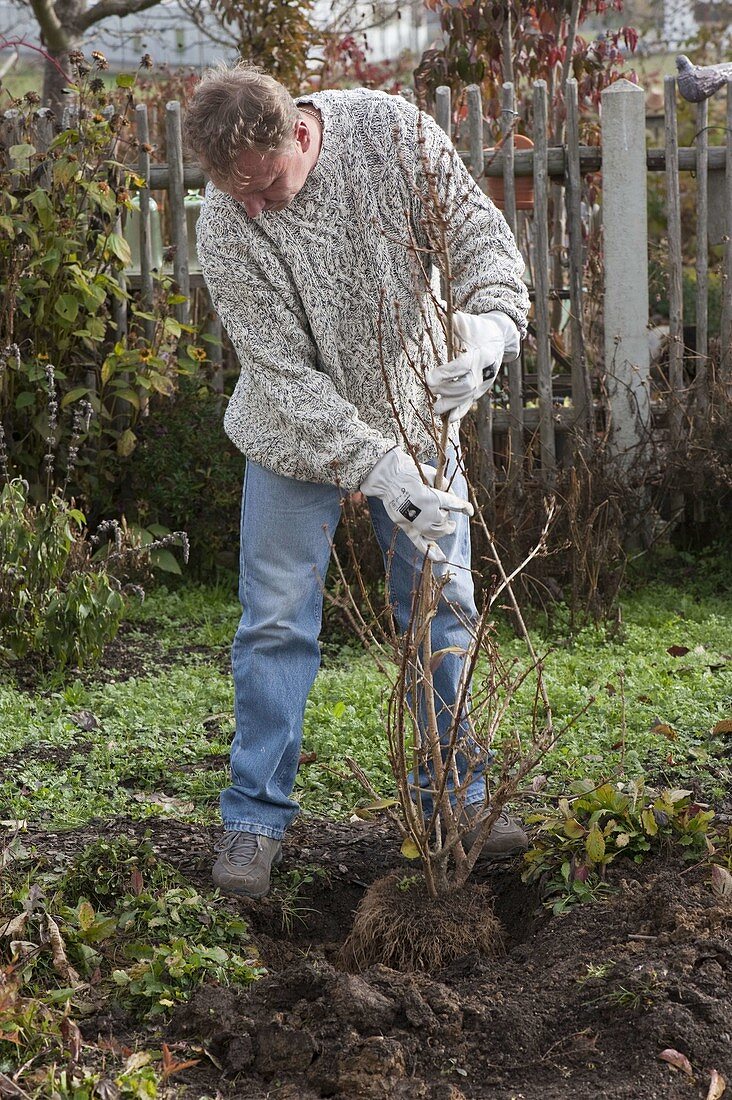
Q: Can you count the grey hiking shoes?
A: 2